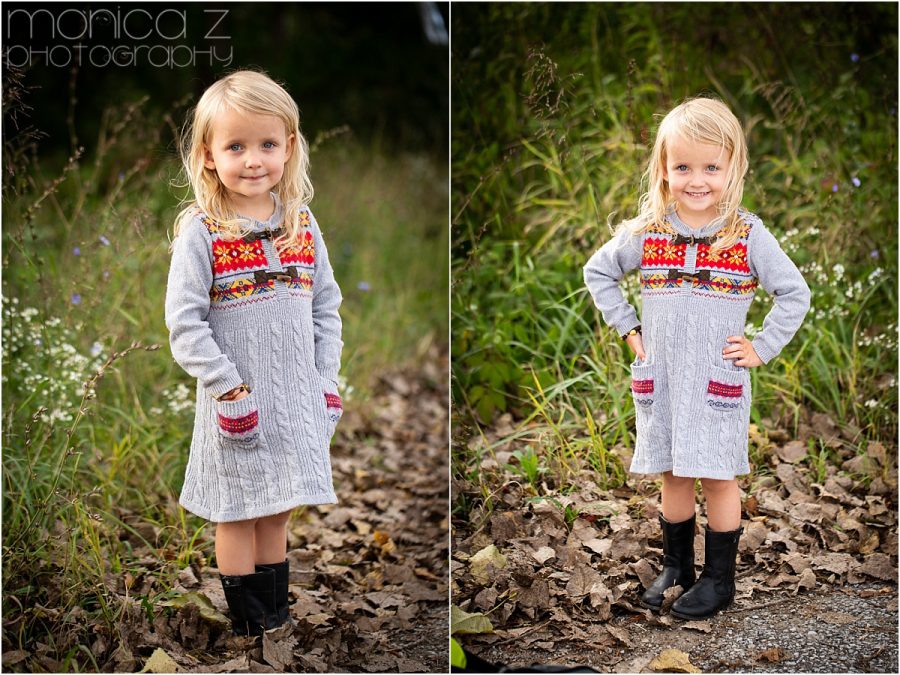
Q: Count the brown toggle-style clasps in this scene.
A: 4